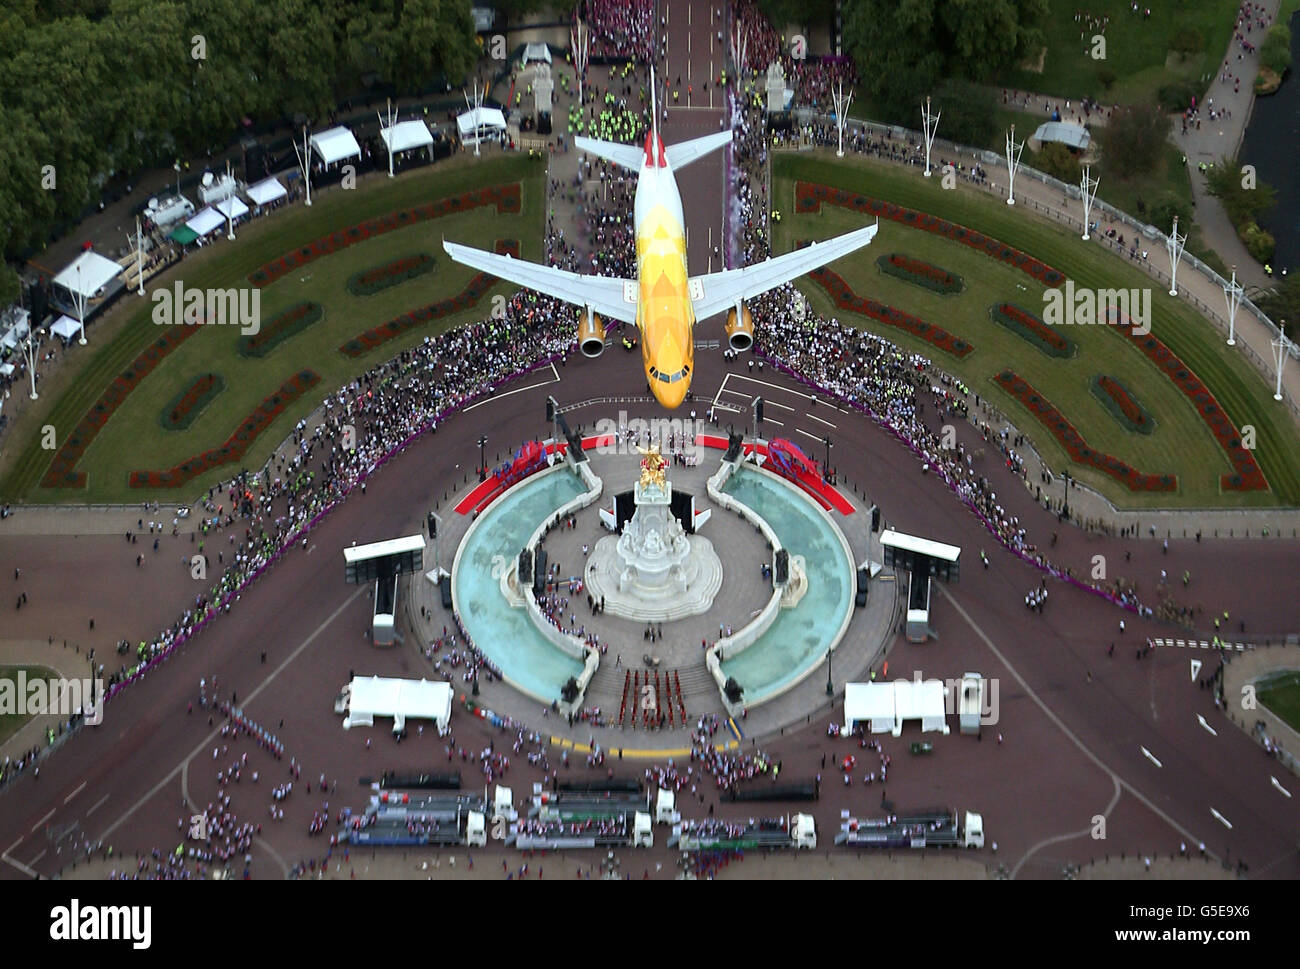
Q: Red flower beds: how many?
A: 14